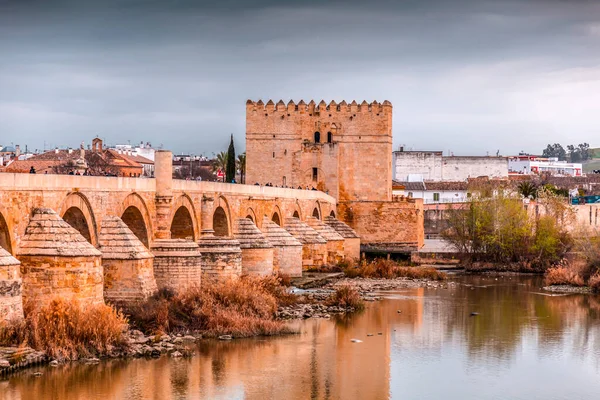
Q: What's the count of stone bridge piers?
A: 10